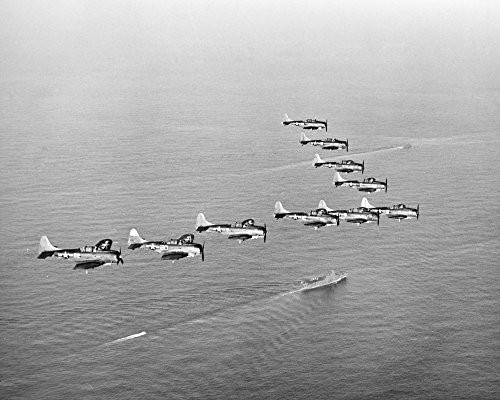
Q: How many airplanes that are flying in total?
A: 10